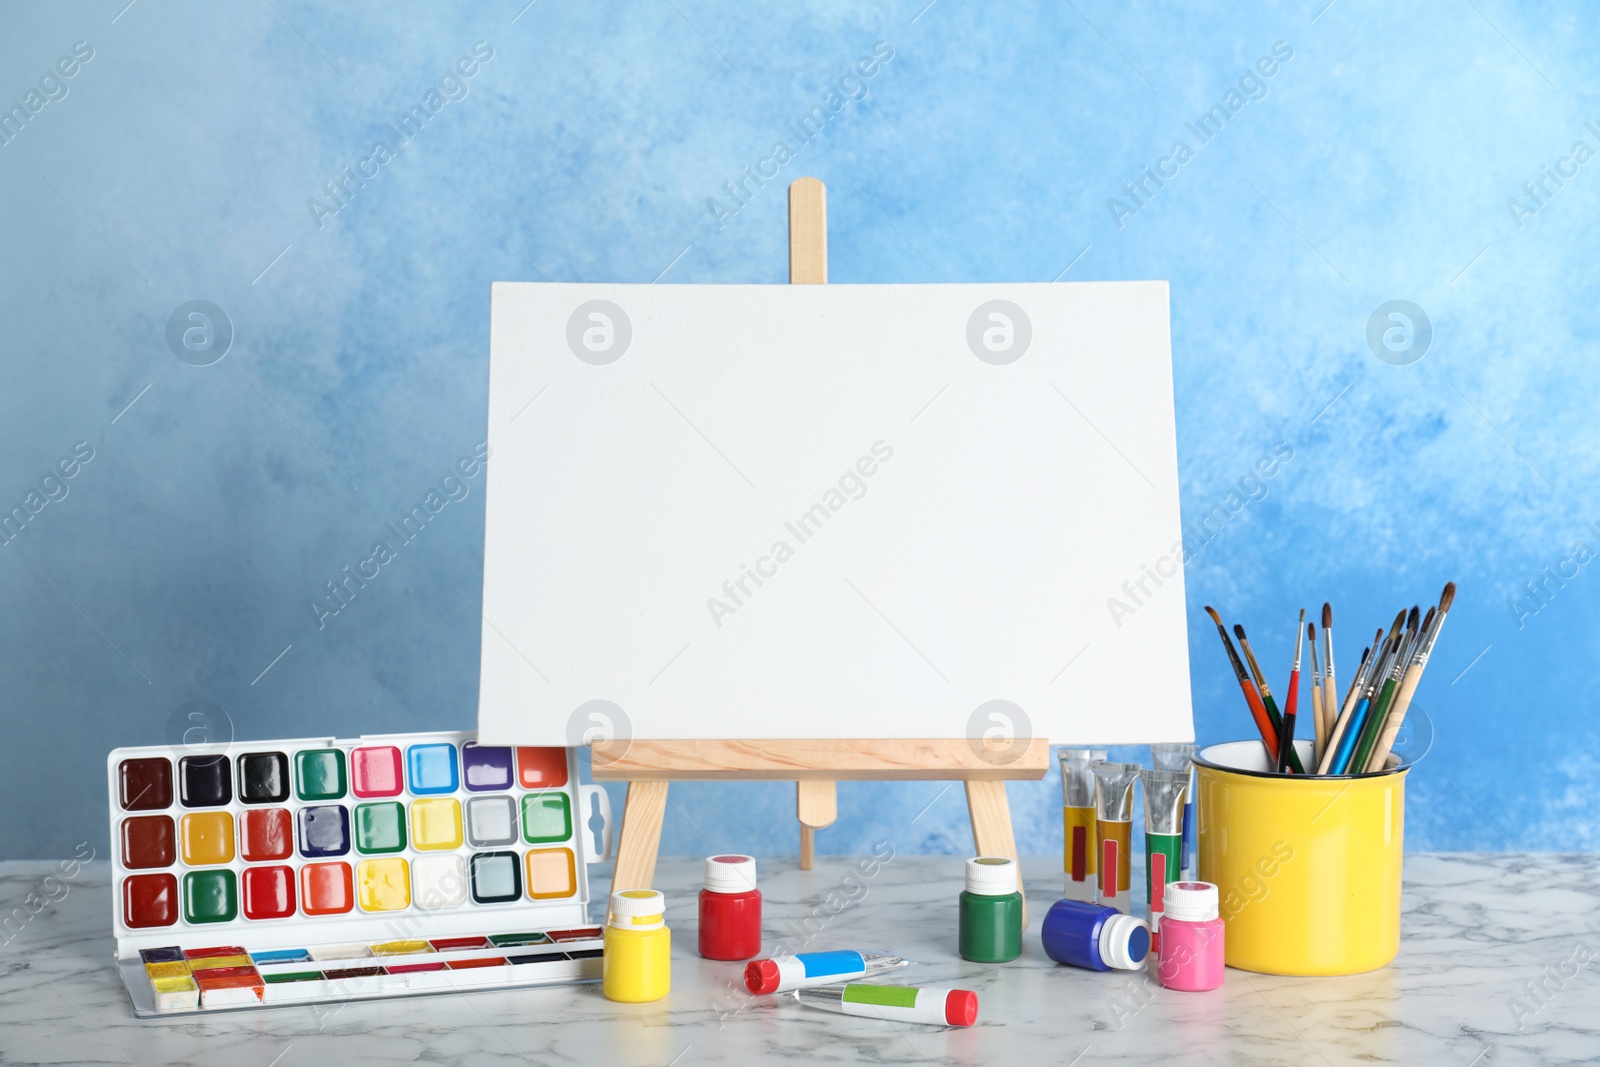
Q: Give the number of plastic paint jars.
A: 5